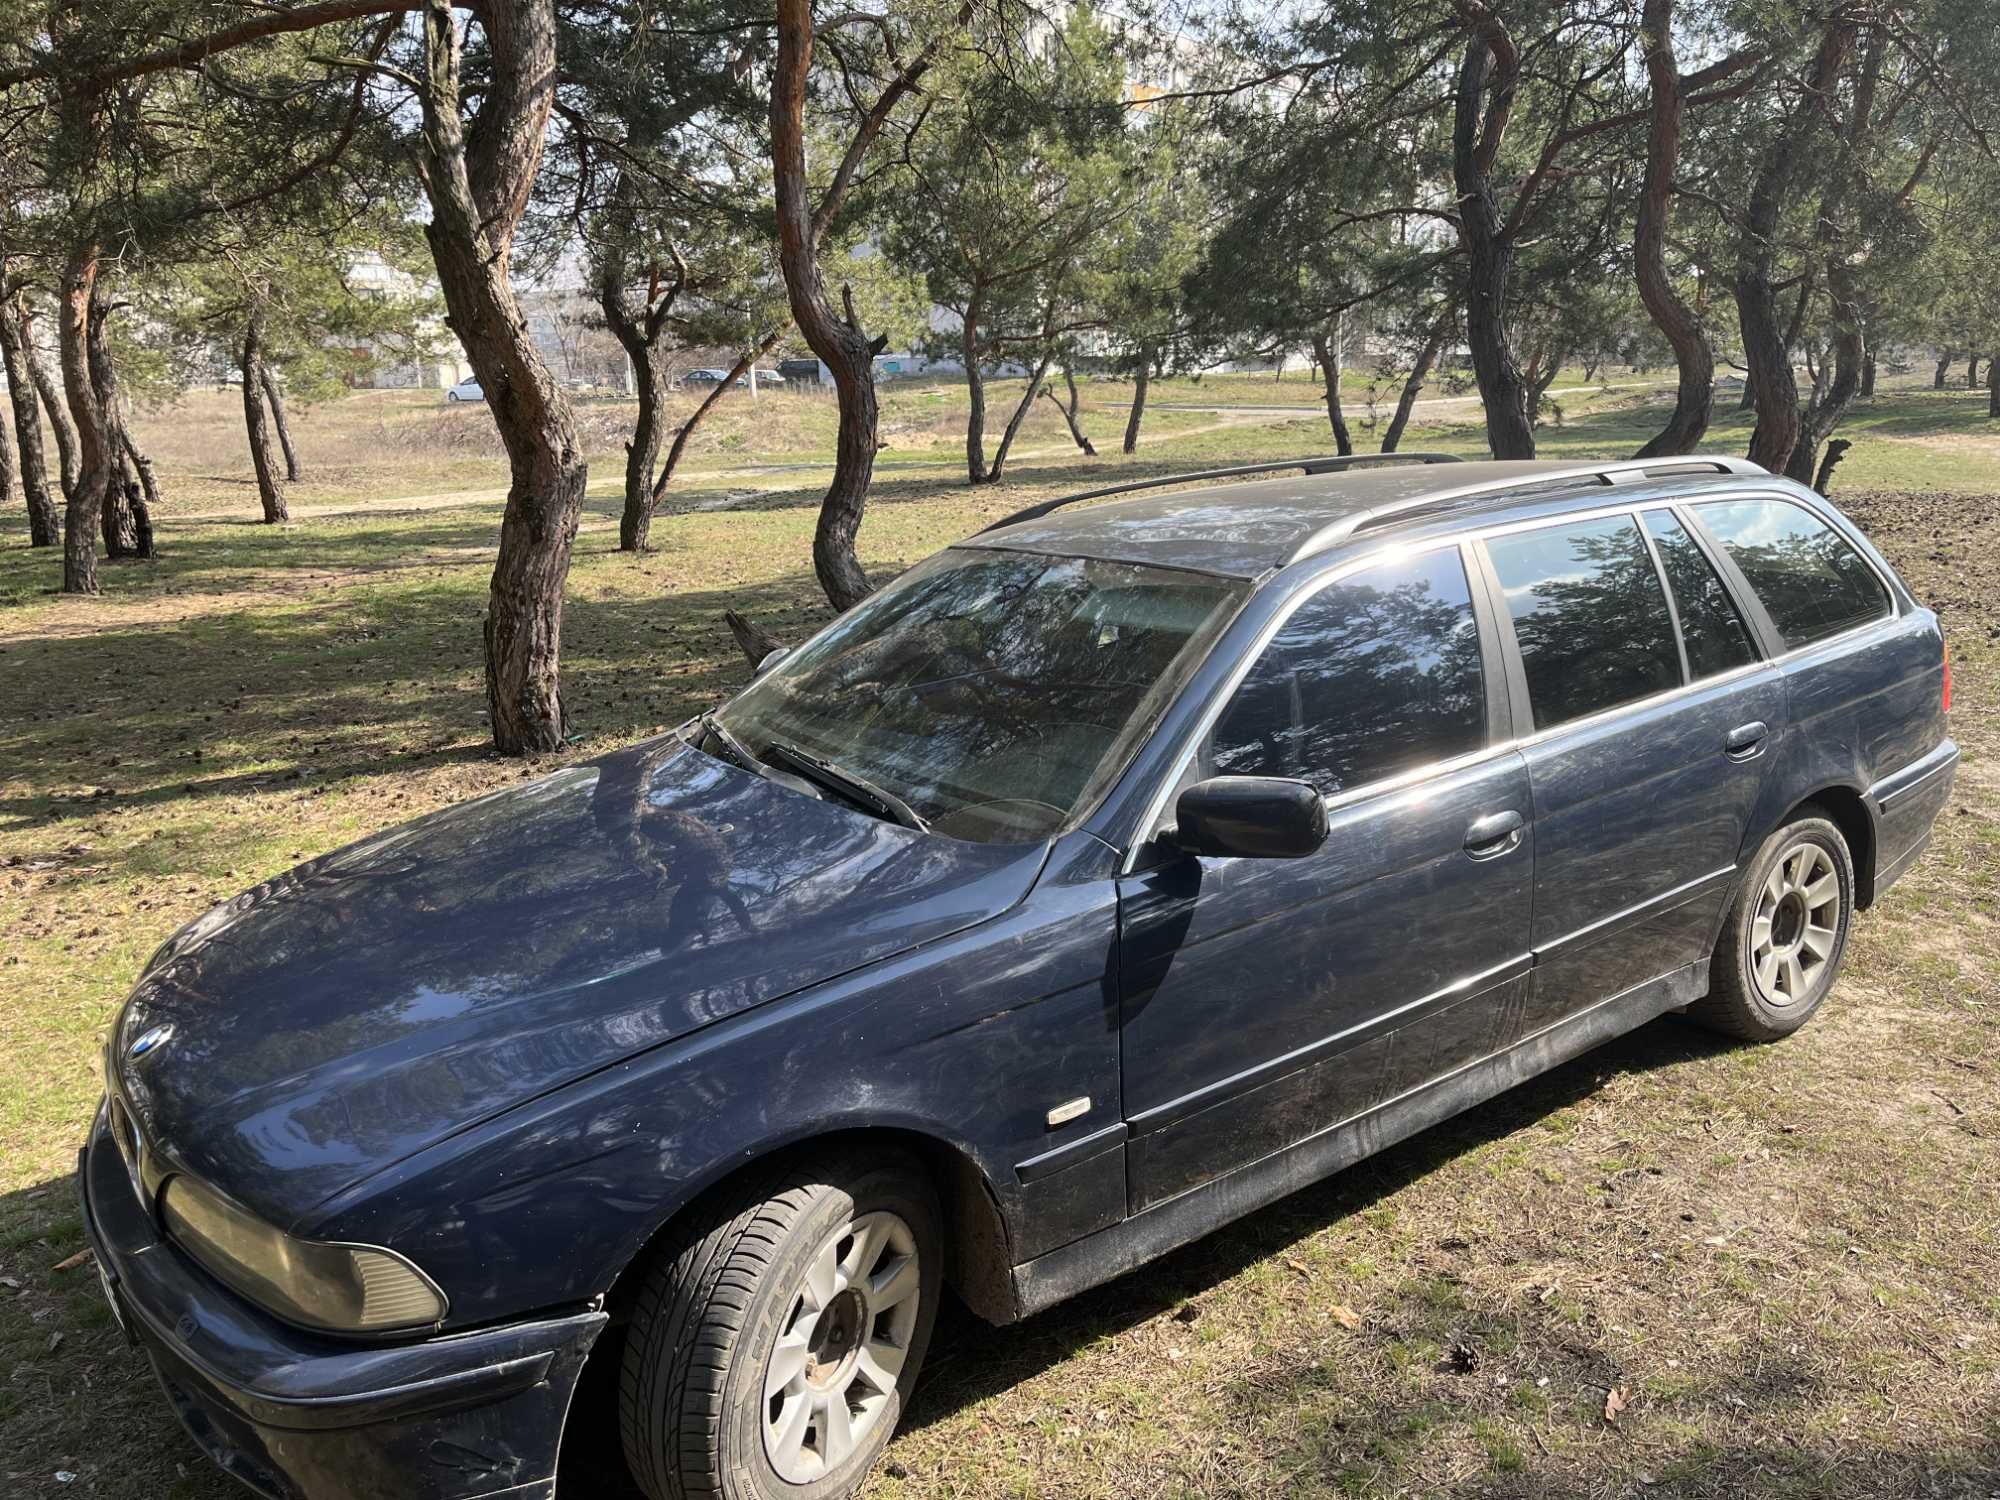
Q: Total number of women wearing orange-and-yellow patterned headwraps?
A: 0